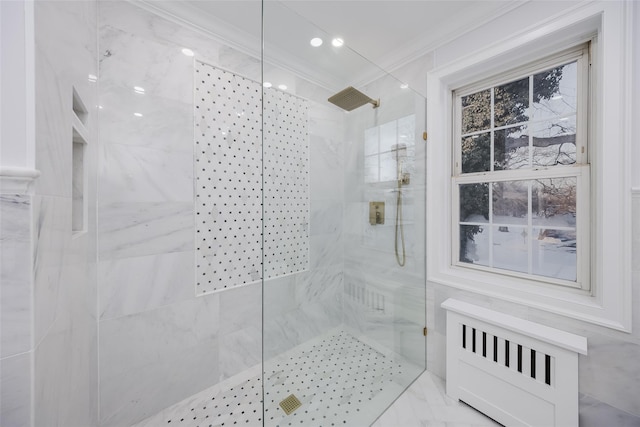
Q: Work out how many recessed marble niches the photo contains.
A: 2